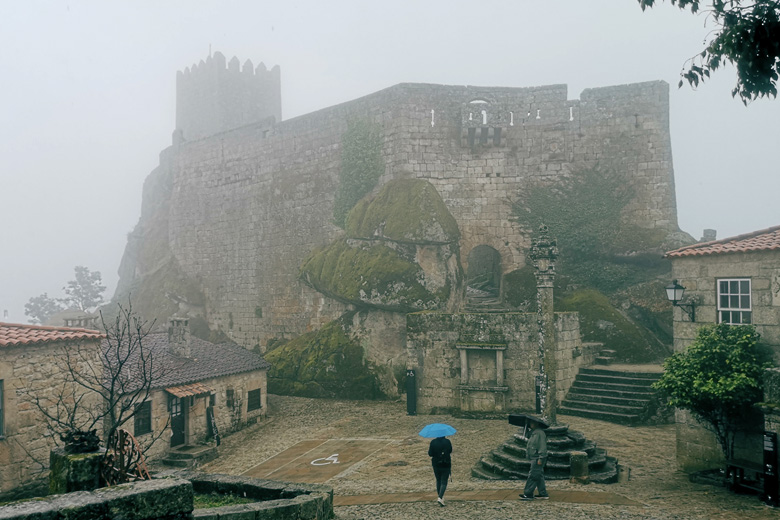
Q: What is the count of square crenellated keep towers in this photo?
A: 1